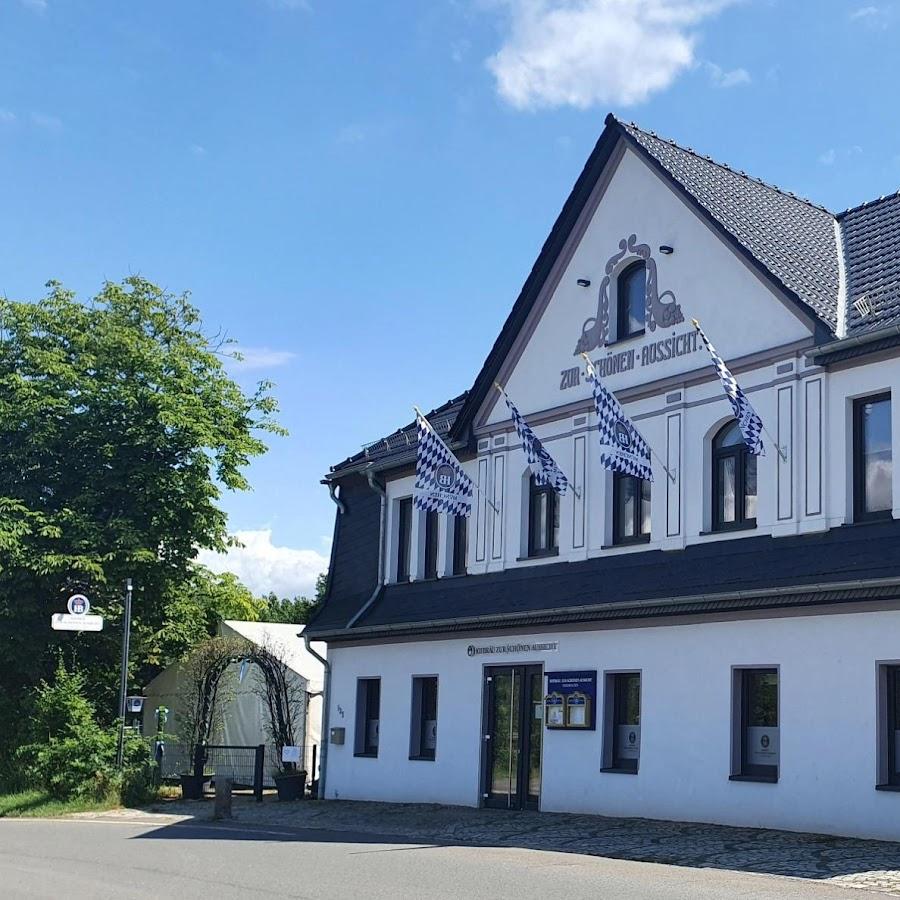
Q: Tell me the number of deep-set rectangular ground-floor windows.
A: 5